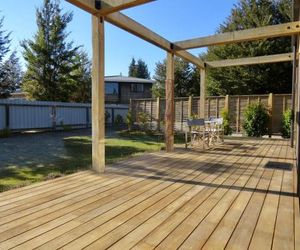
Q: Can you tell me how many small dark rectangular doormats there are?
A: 1